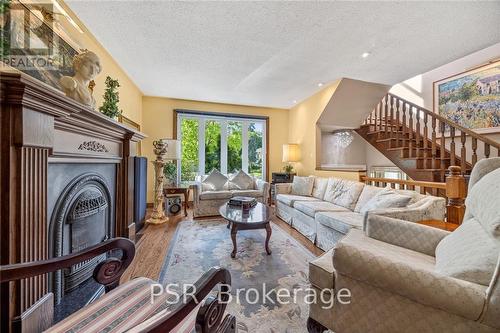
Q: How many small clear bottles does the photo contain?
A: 0